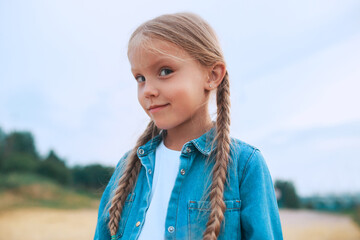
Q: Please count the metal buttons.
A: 6